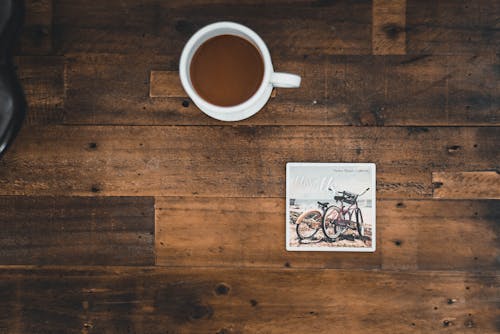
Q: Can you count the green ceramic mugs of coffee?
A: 0